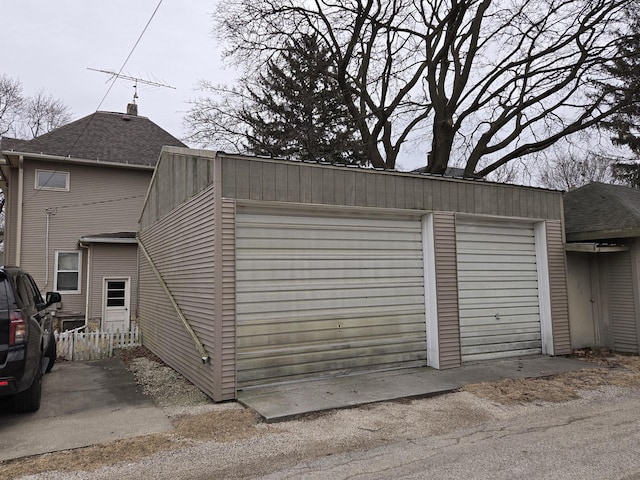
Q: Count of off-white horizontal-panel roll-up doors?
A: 2